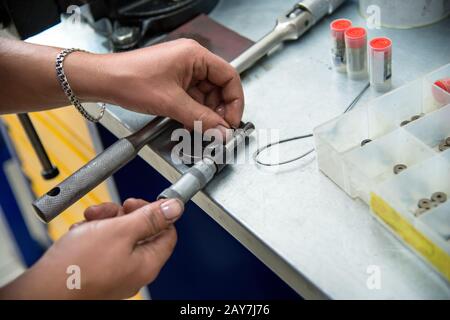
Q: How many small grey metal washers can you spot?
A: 8